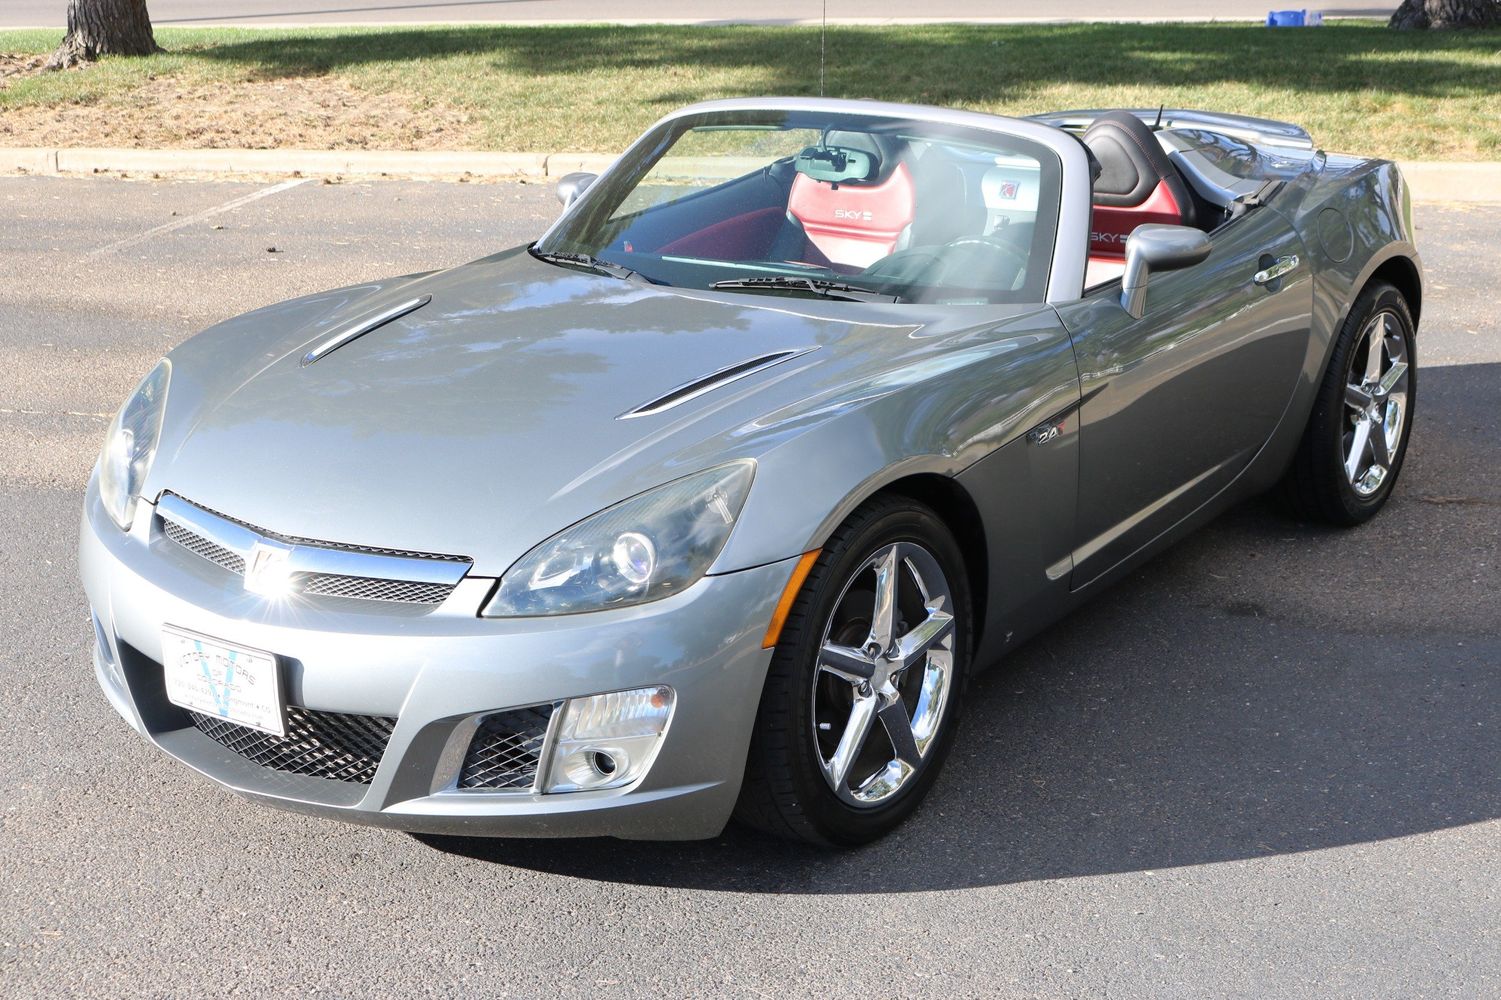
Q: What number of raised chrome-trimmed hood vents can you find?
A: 2